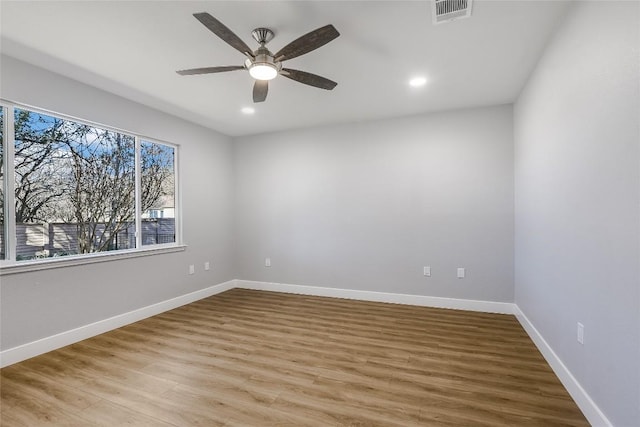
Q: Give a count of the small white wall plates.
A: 6